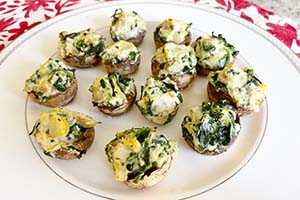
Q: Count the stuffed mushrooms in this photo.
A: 13